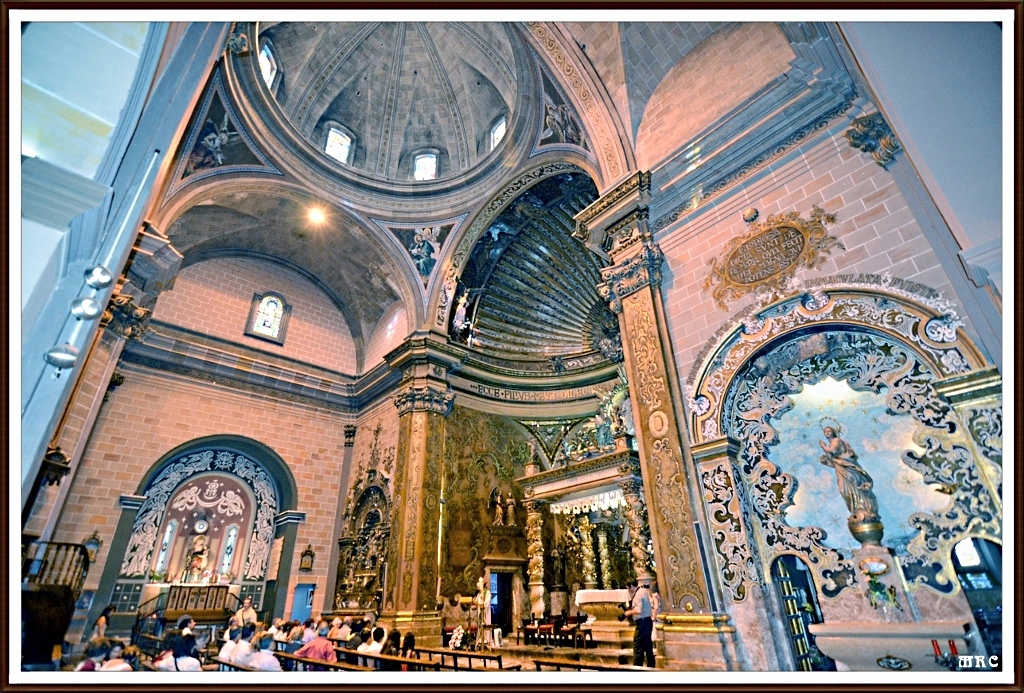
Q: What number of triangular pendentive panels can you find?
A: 3